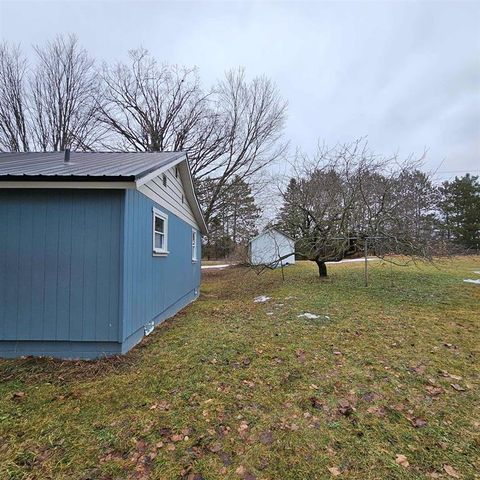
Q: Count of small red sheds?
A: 0